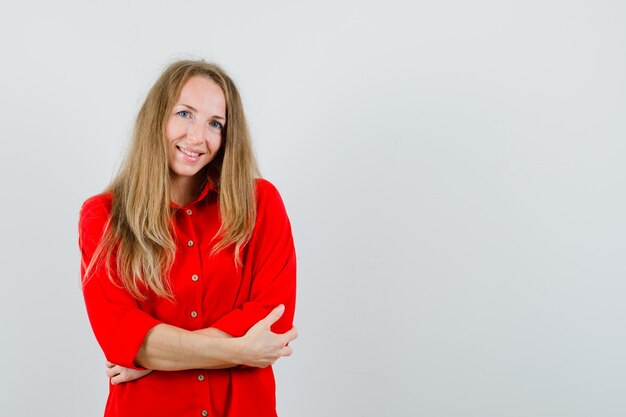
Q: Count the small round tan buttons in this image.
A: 6